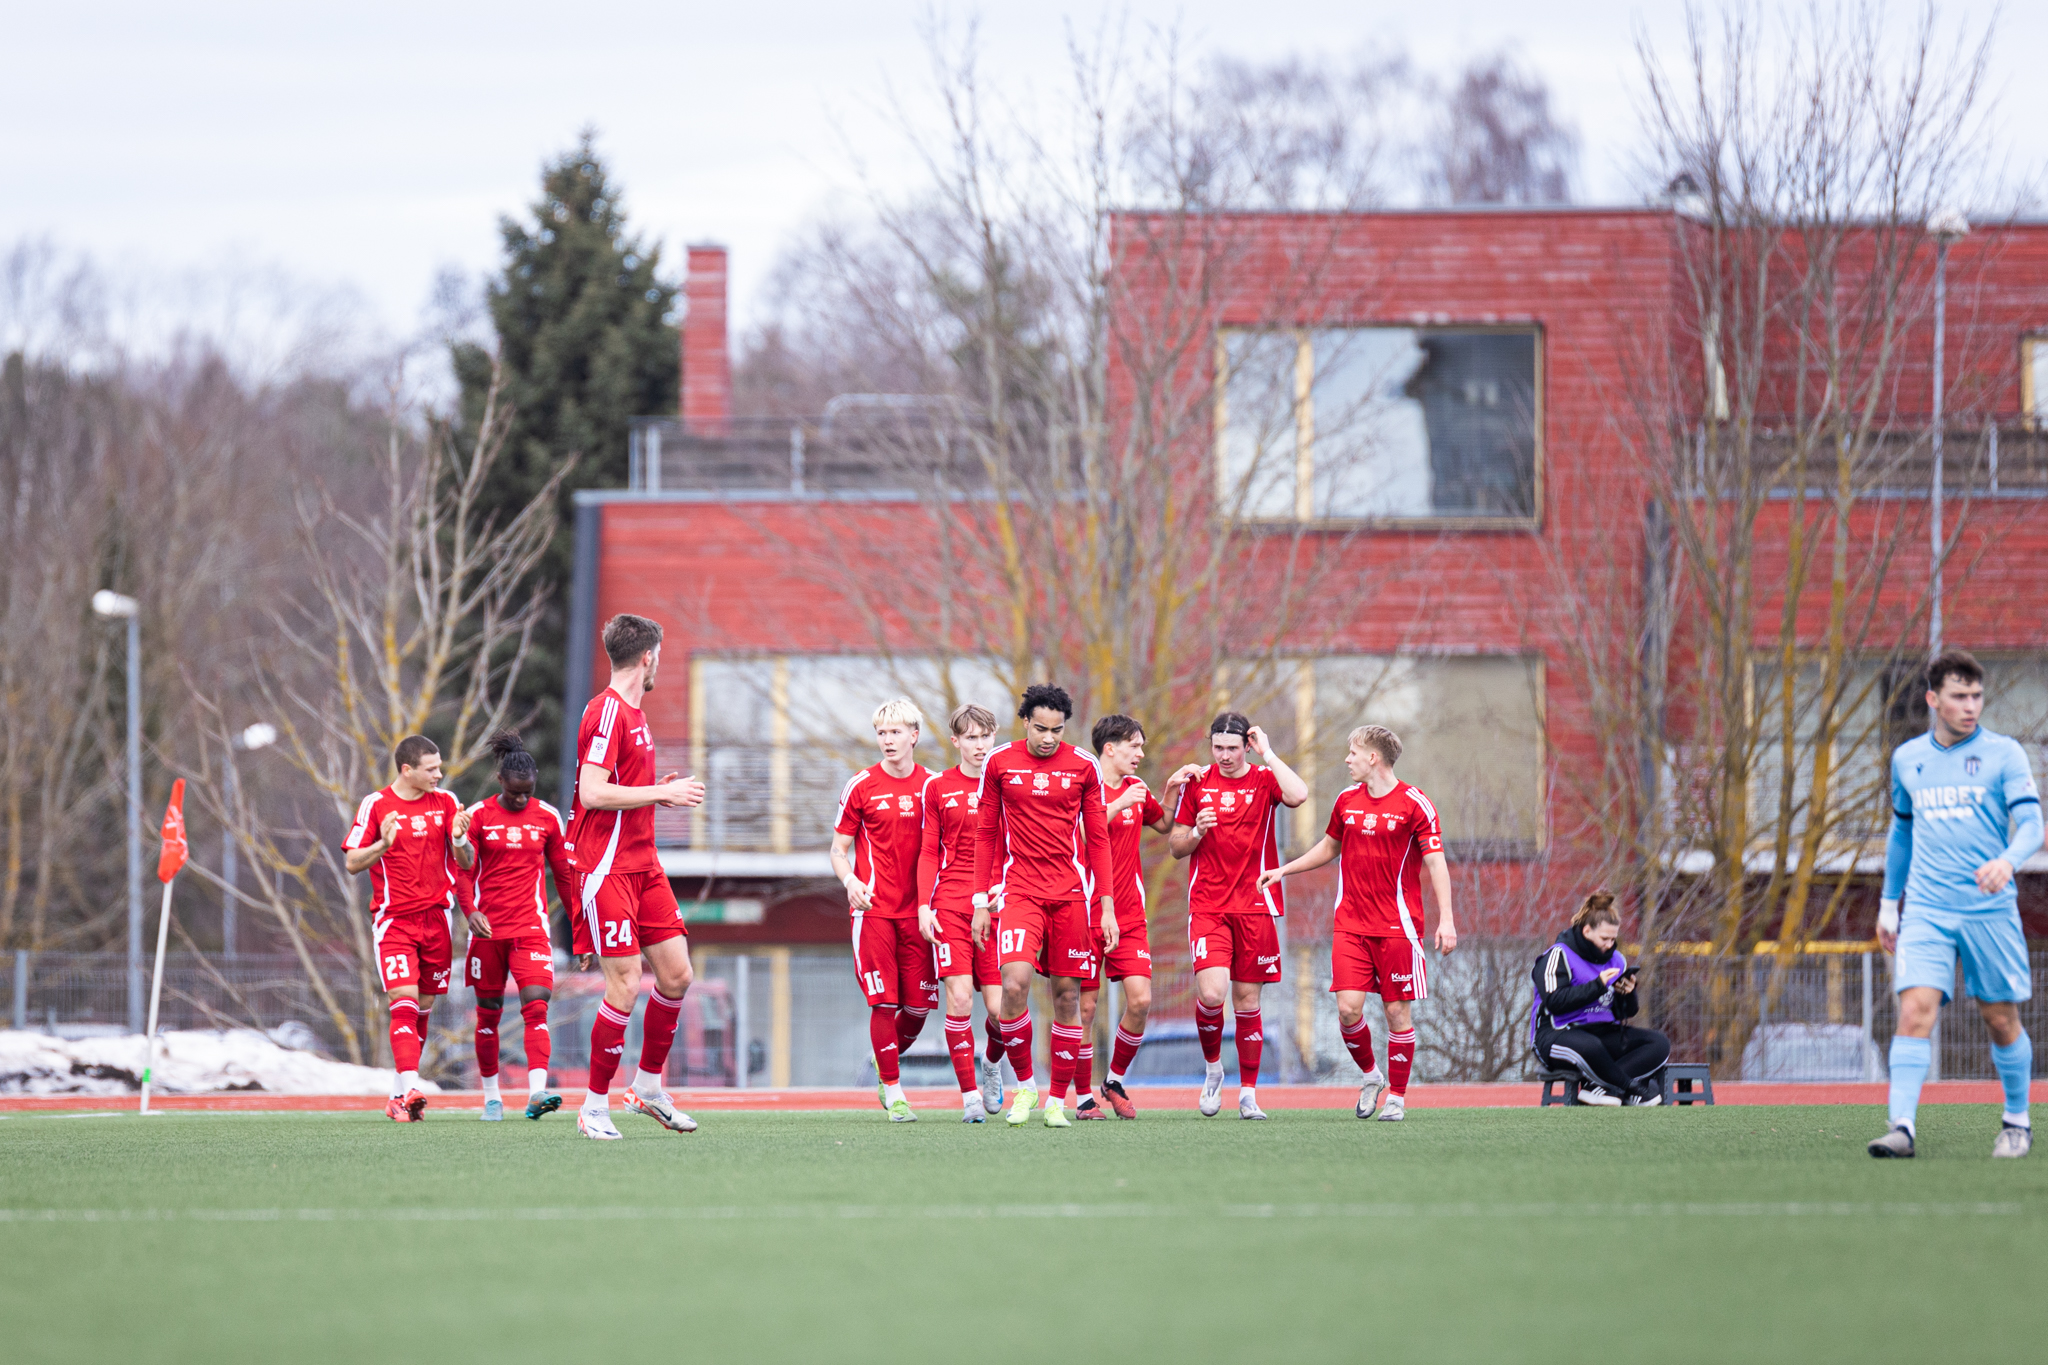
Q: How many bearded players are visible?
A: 1